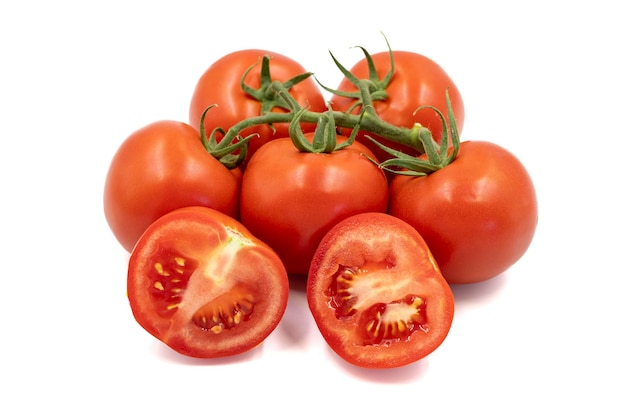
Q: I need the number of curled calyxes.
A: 5